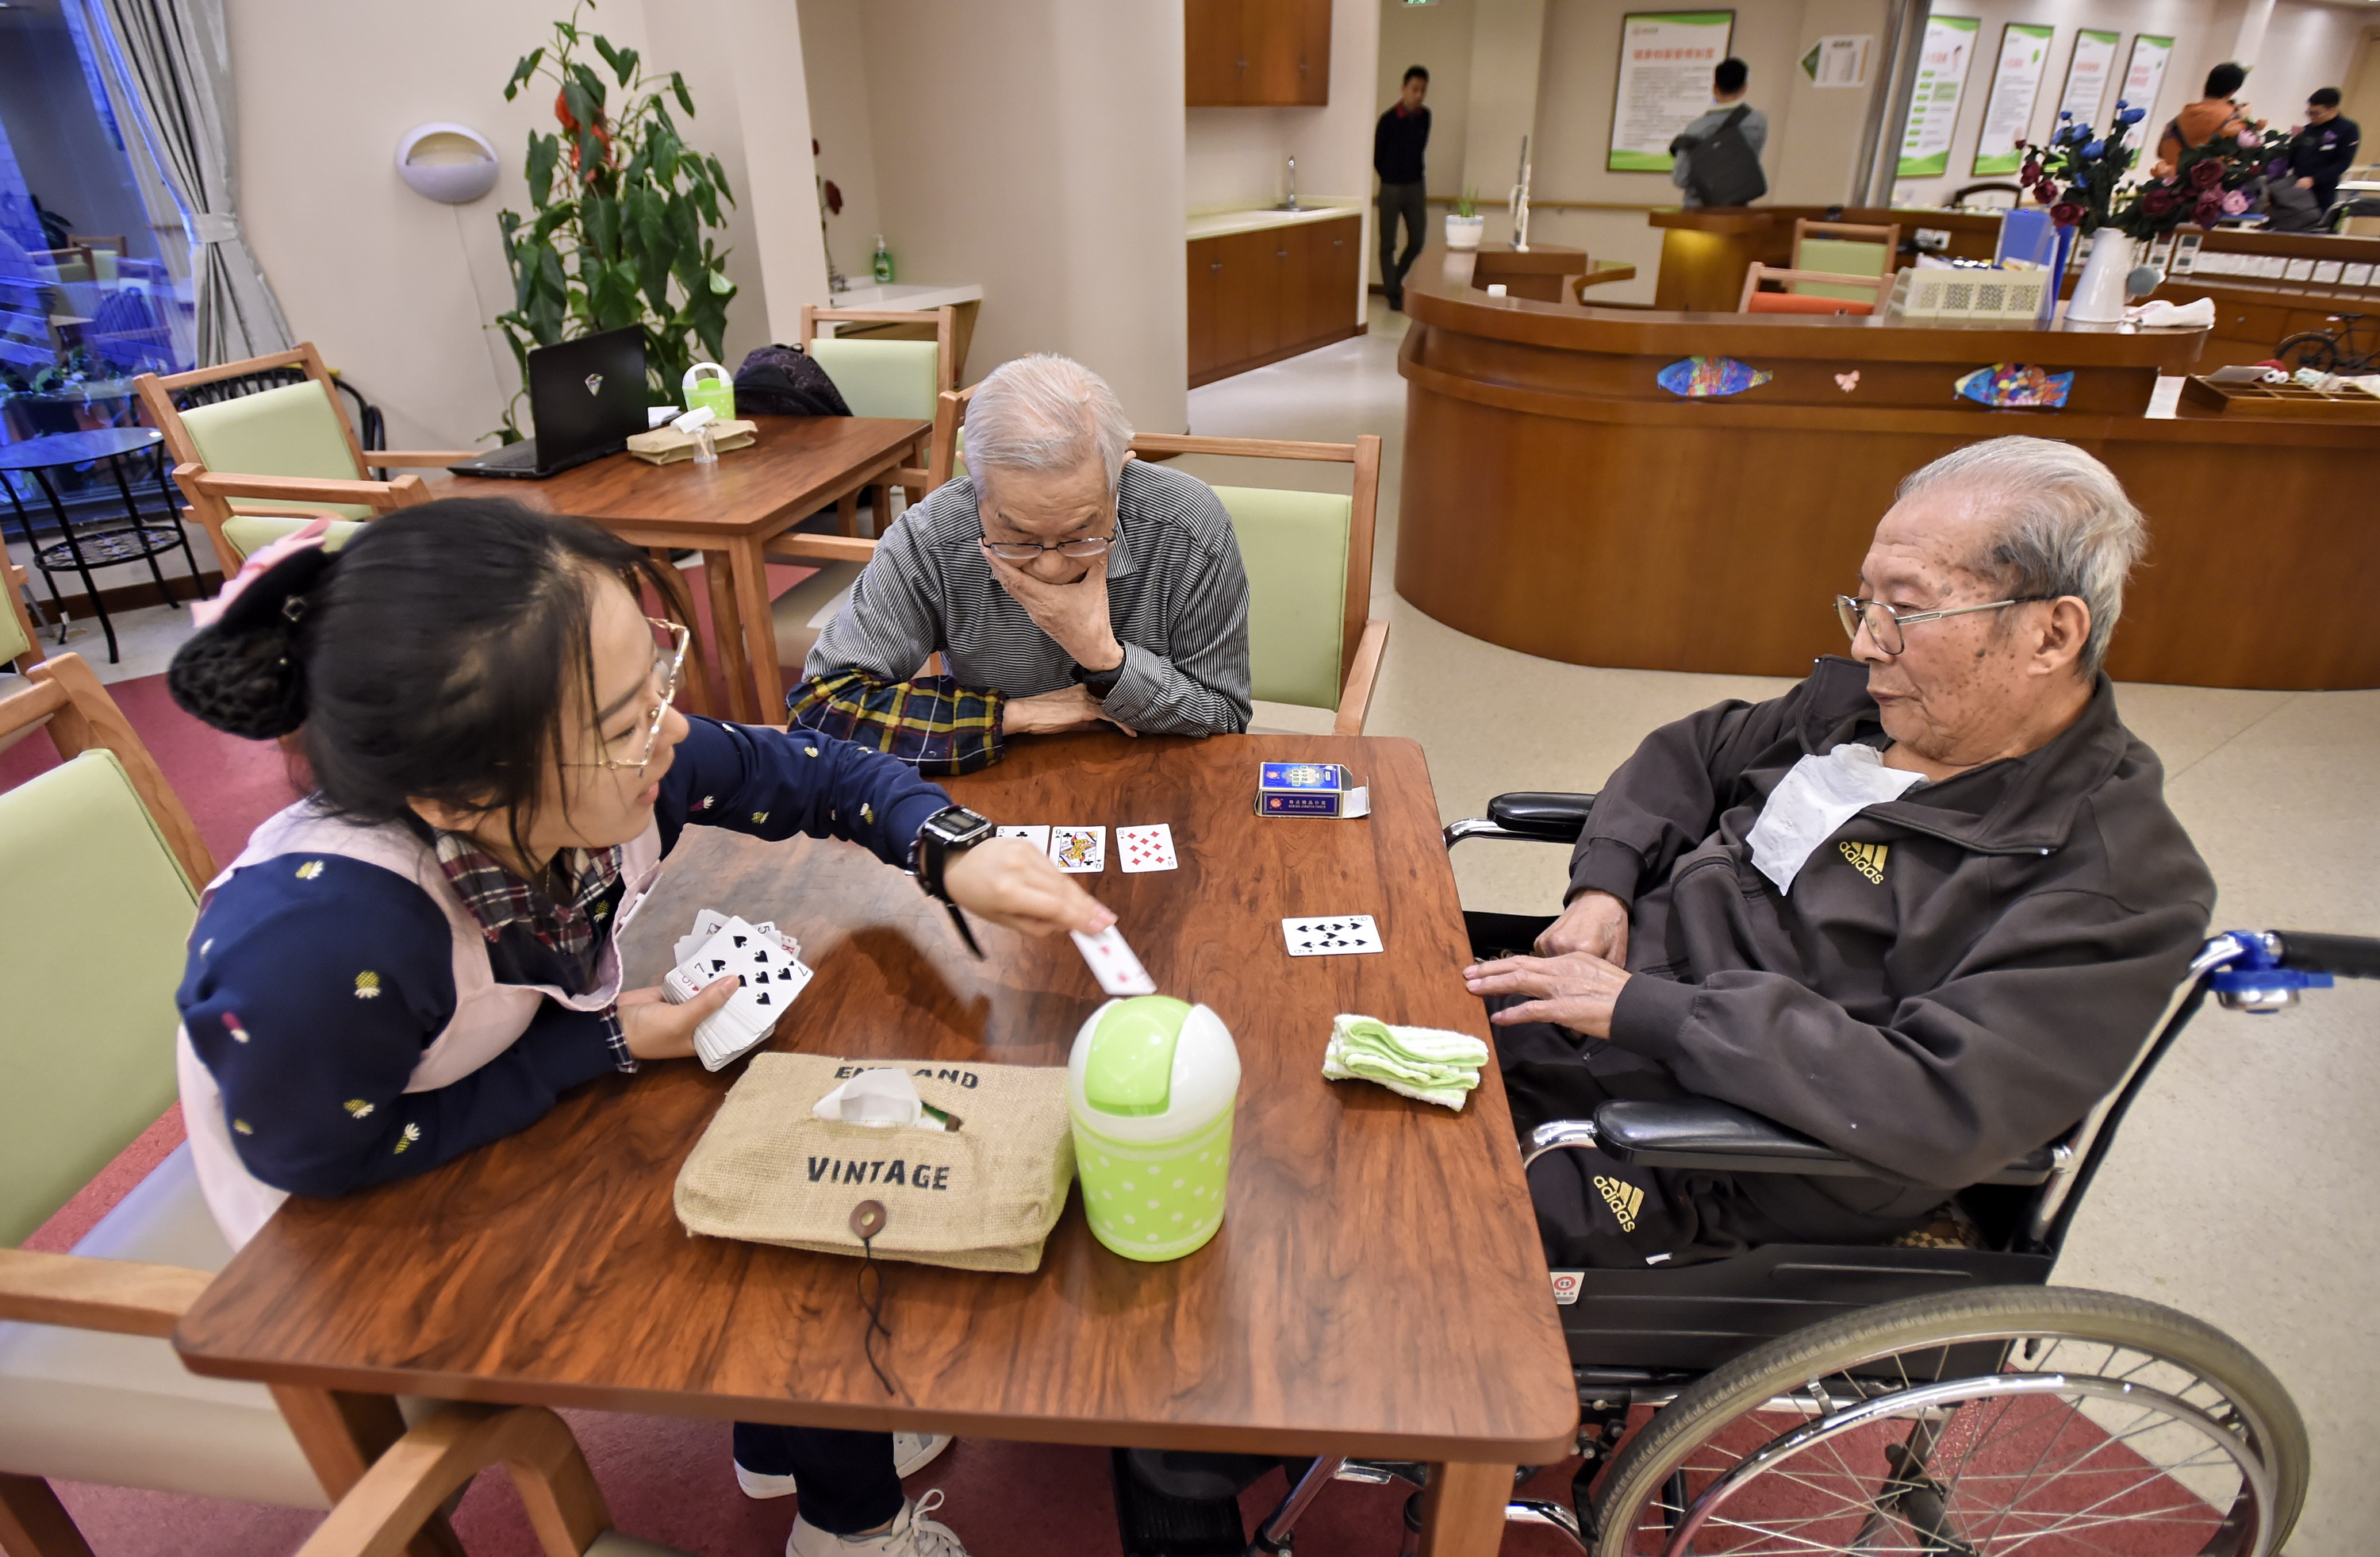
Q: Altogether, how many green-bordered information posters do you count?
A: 5